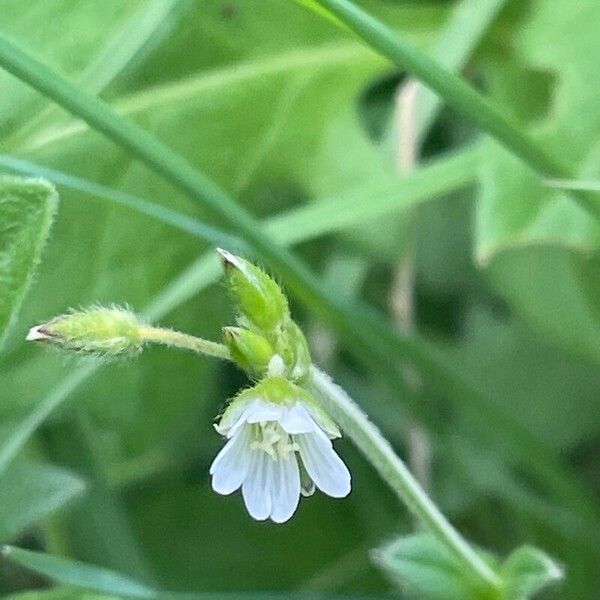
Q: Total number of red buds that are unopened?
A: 0